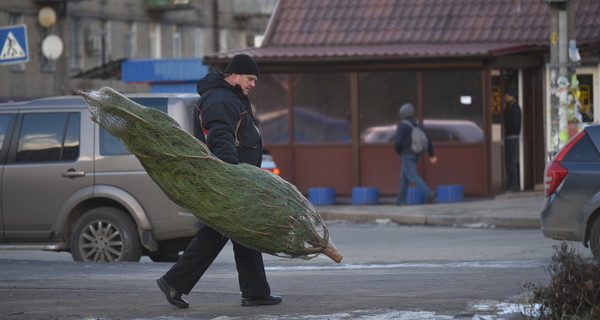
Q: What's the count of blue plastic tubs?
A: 4